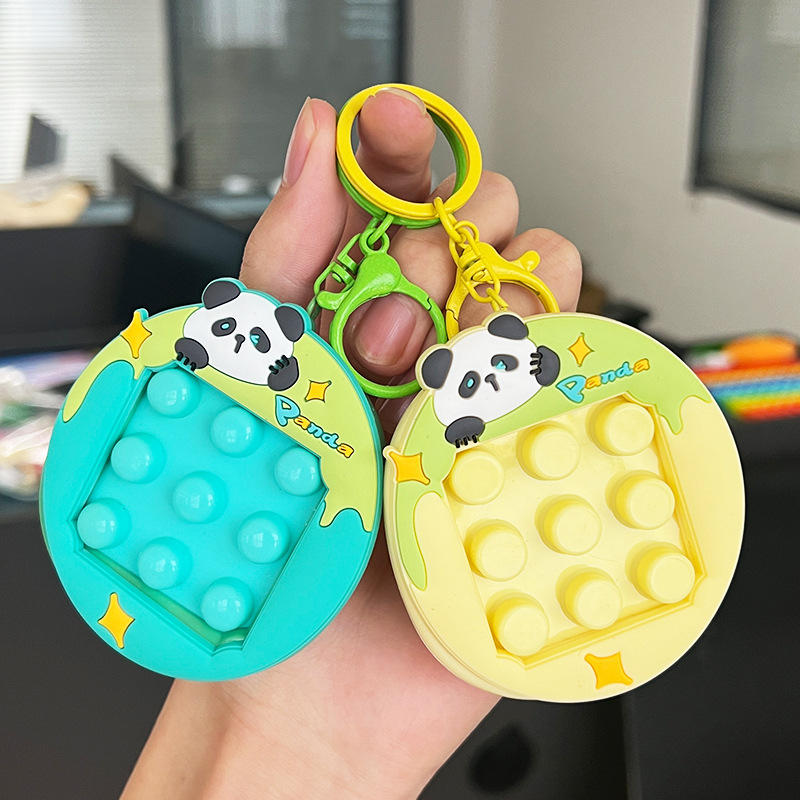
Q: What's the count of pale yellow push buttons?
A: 9